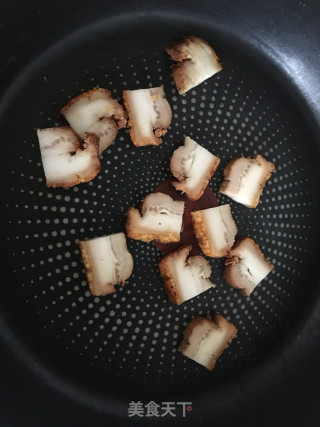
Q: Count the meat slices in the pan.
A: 12